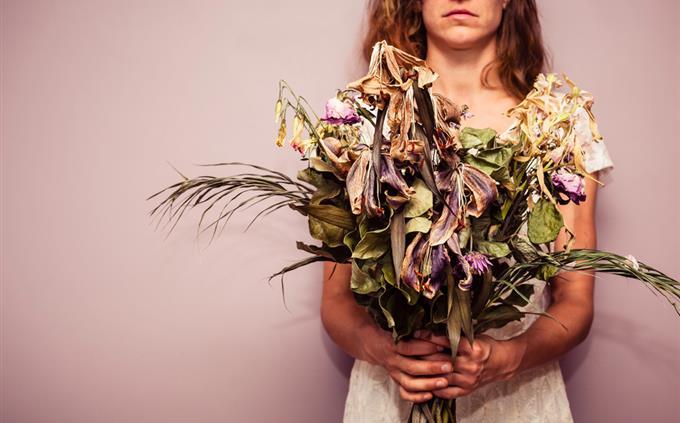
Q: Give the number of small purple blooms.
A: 3